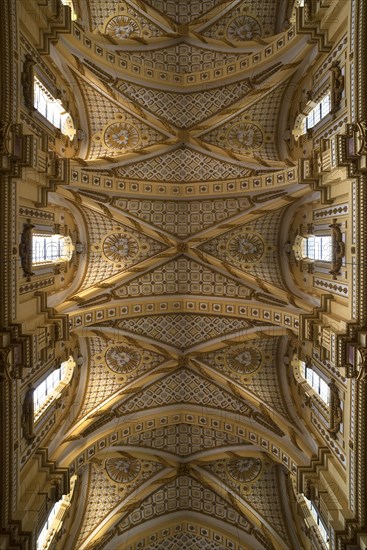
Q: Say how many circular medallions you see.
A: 10